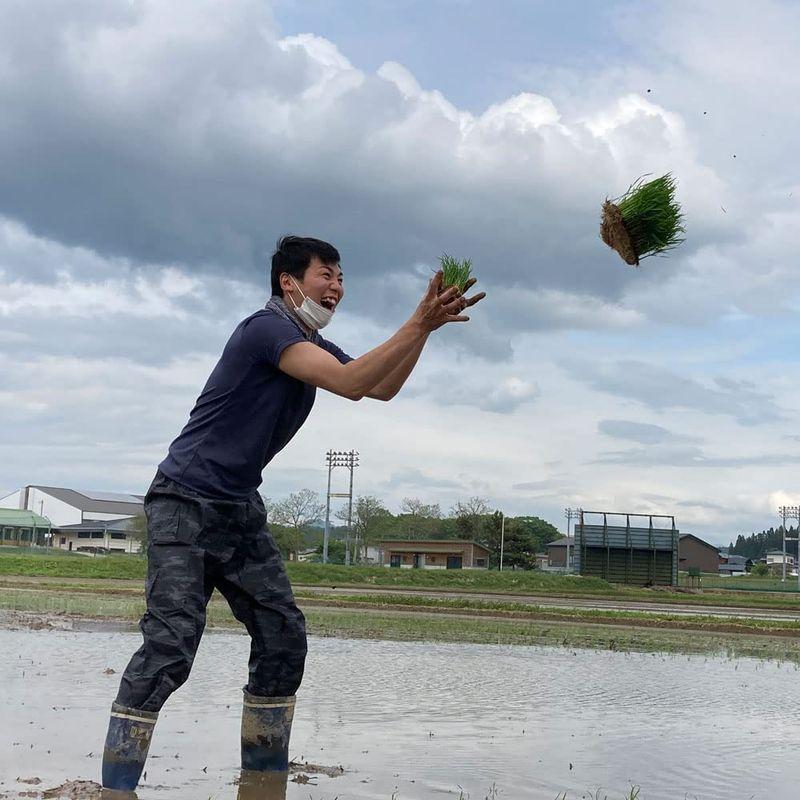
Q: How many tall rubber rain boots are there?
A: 2